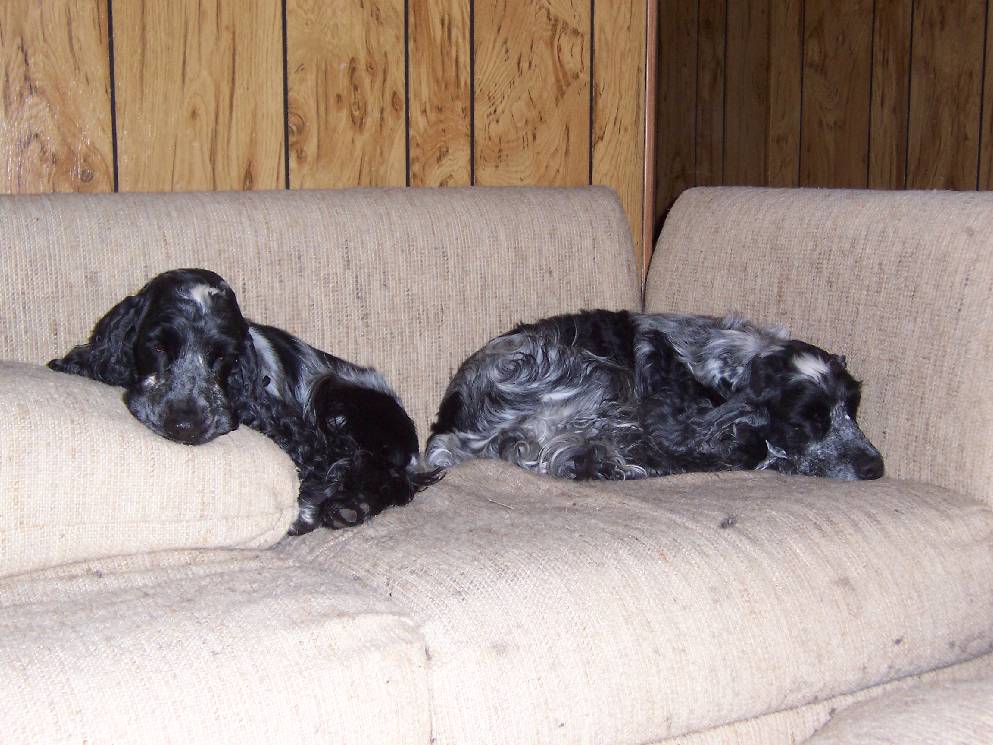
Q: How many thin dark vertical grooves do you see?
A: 11